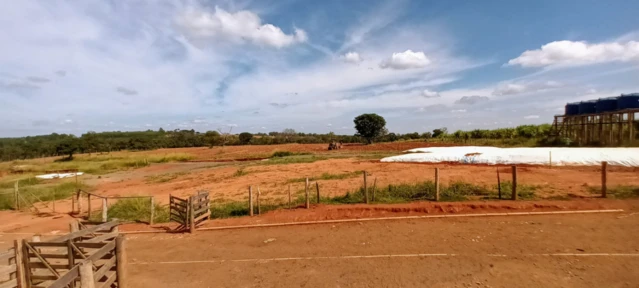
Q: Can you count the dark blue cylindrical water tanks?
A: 4